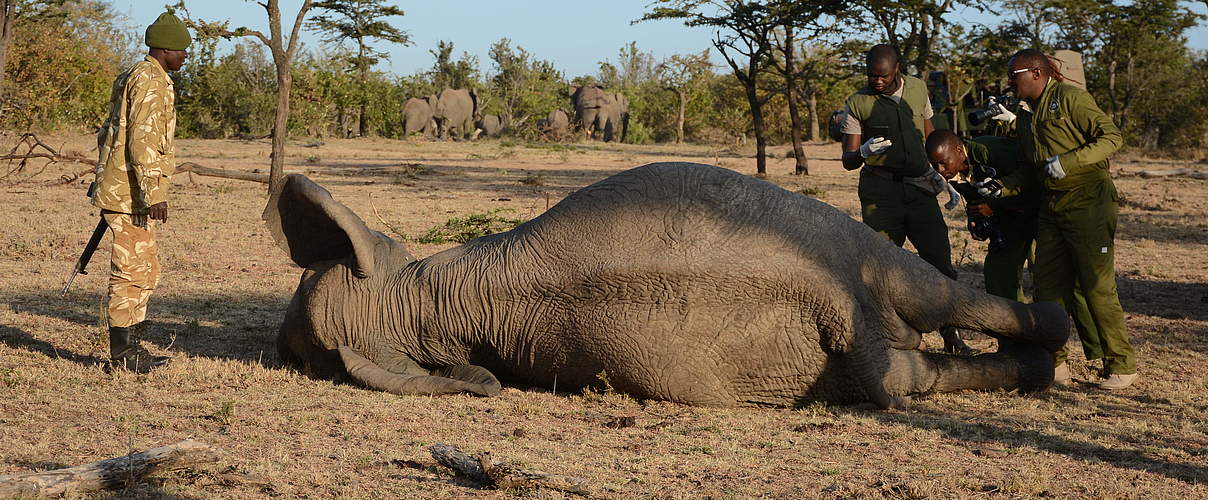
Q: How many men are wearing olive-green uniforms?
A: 3